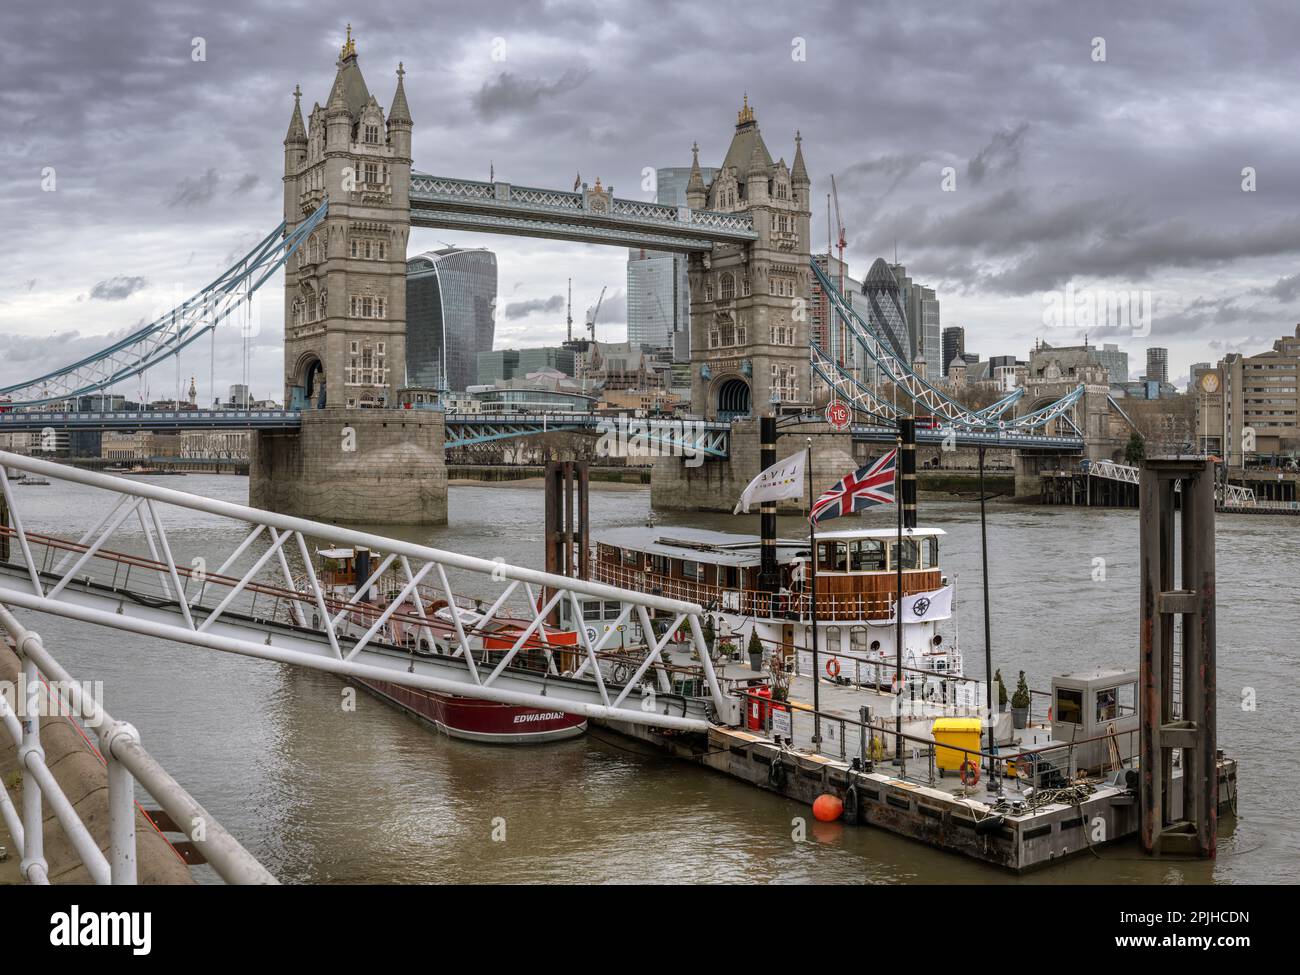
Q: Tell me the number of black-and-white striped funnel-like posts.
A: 2